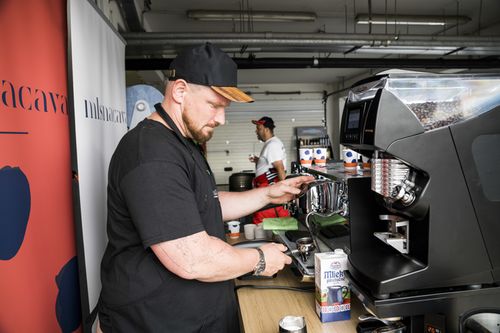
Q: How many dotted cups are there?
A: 5